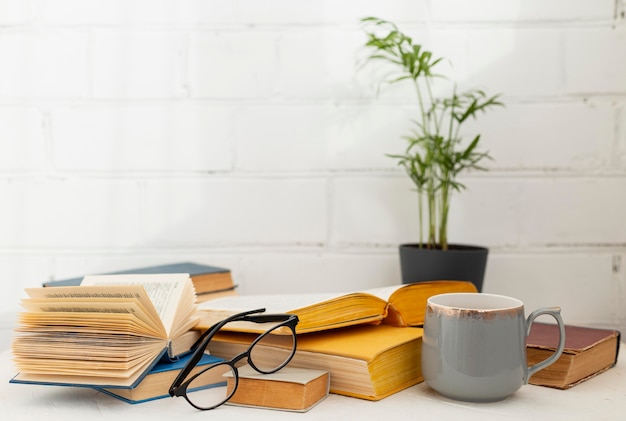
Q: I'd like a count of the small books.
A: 1